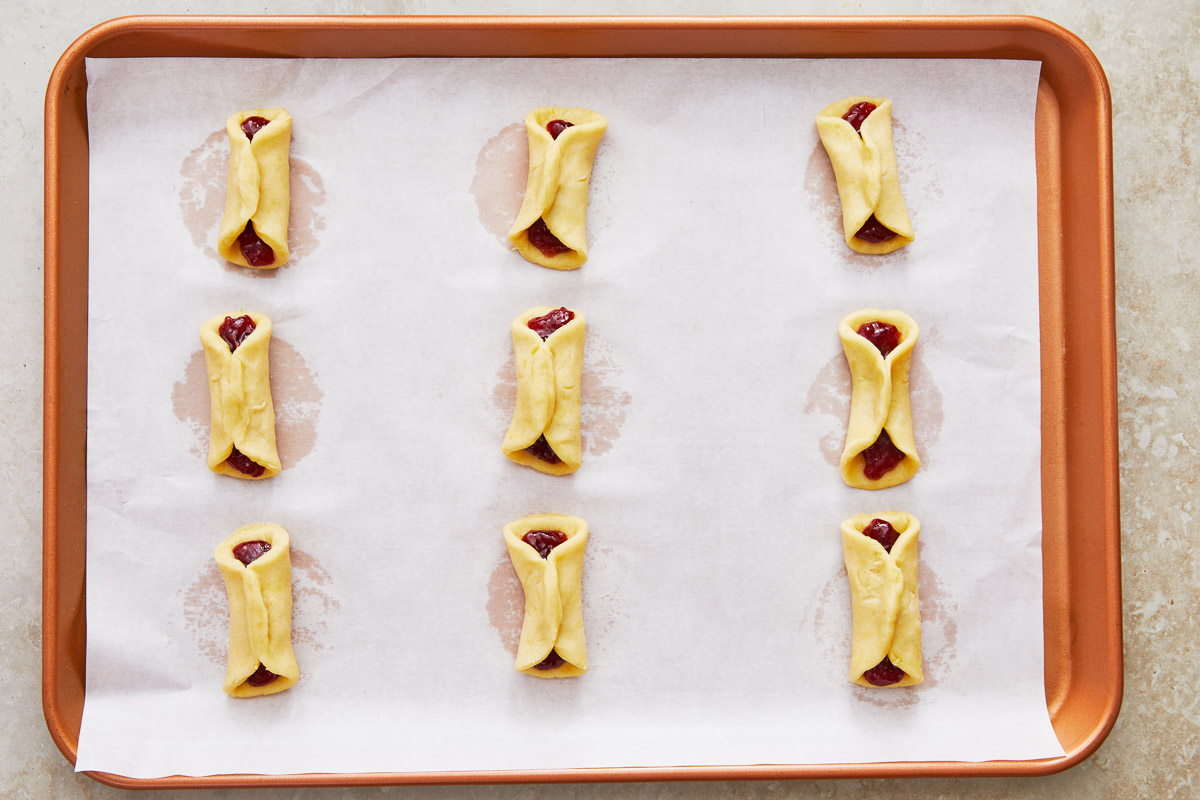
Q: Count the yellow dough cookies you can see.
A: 9